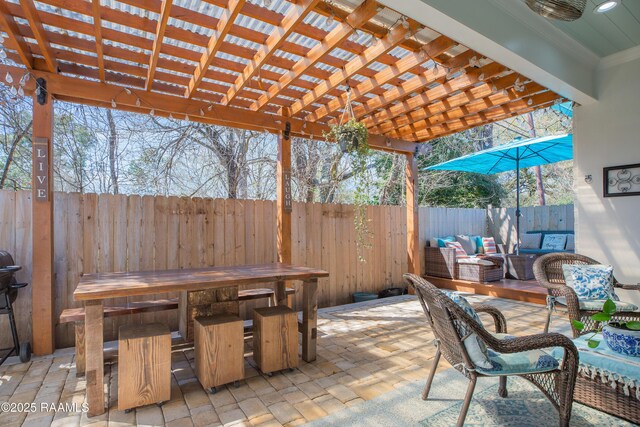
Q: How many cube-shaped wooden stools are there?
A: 3